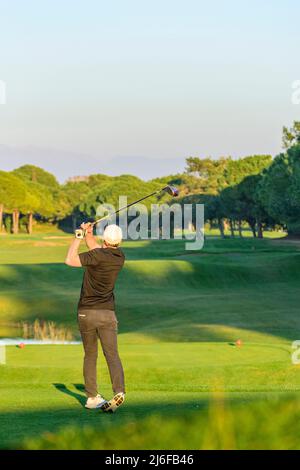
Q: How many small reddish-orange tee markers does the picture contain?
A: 2